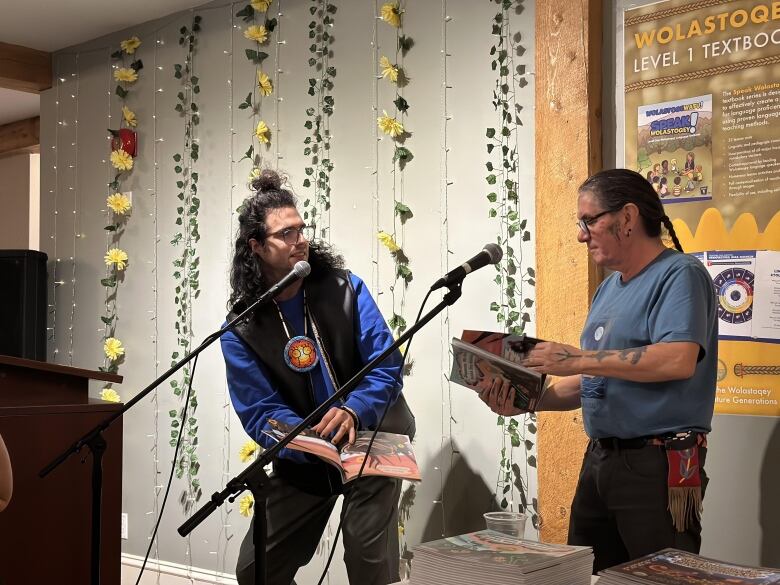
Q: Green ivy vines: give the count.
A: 3